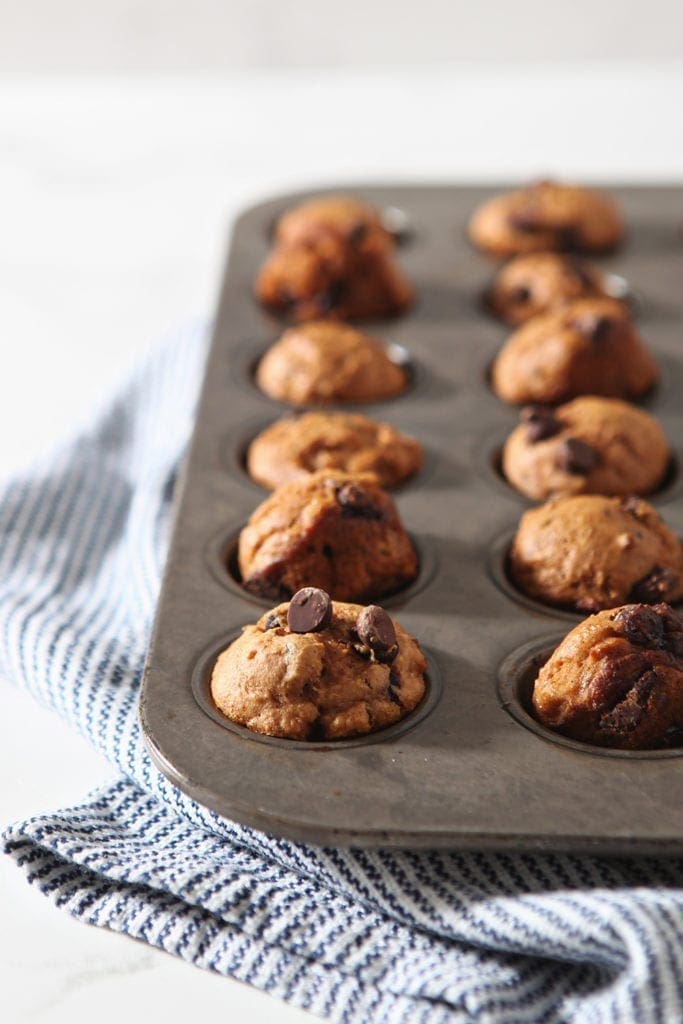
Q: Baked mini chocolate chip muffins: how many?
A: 12